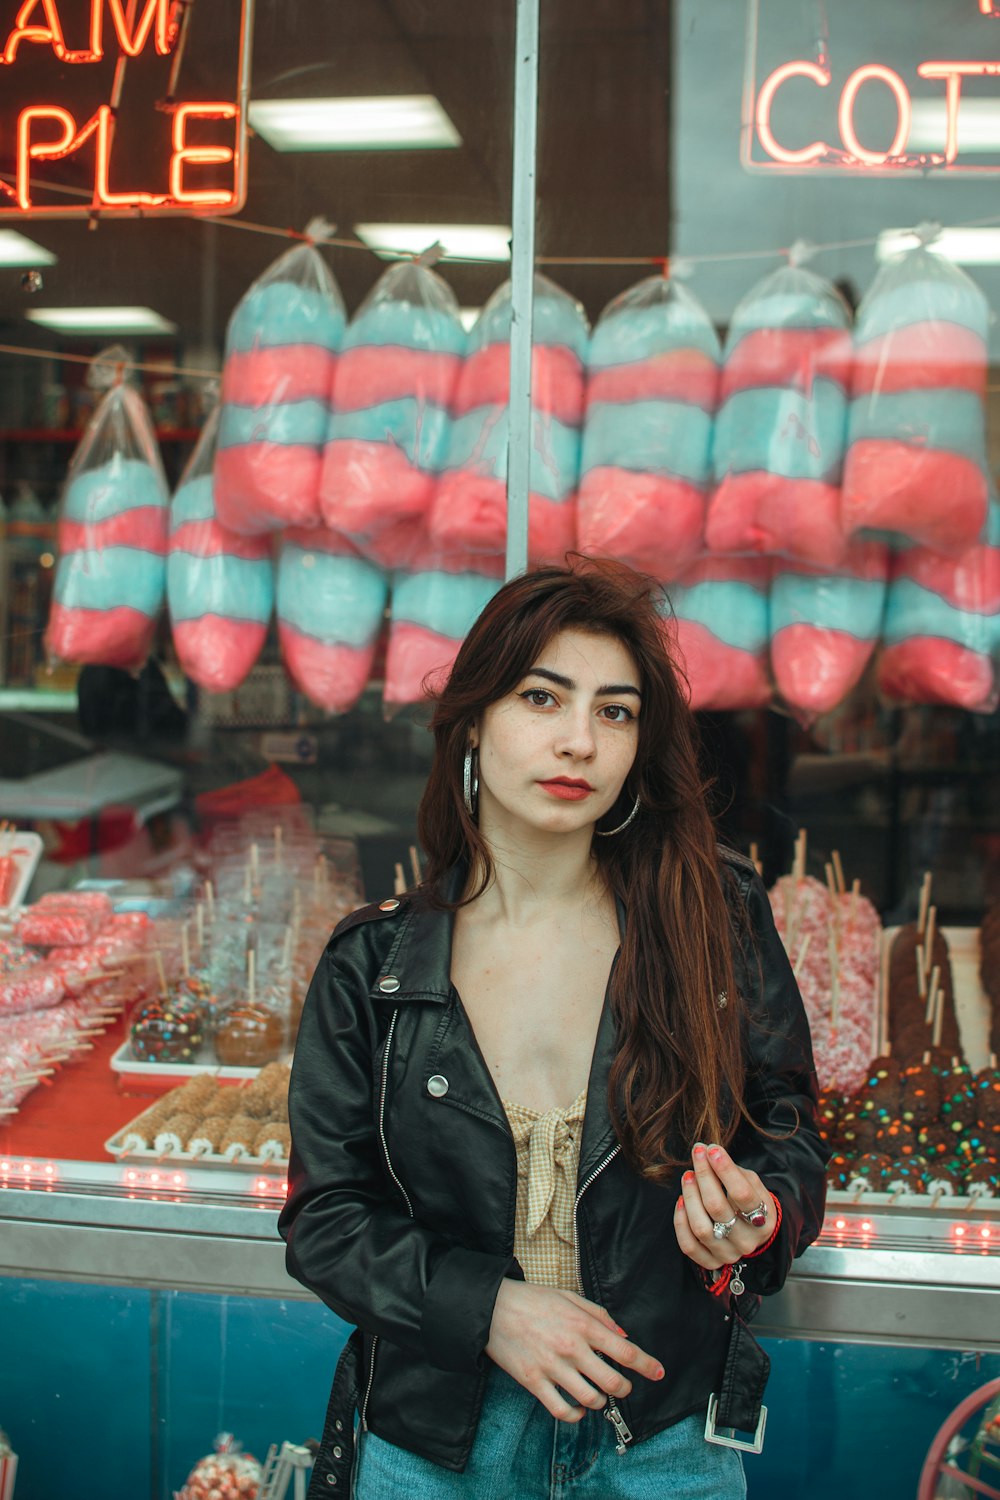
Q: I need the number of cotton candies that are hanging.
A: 13